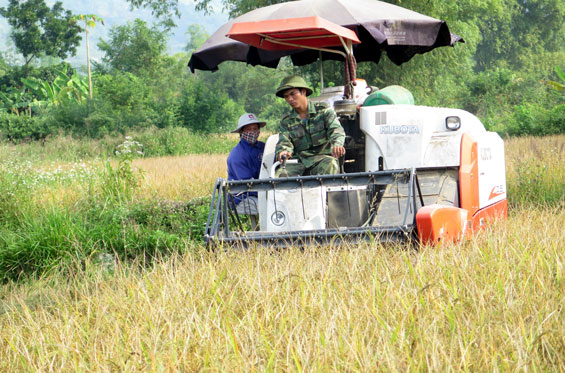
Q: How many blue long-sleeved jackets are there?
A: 1